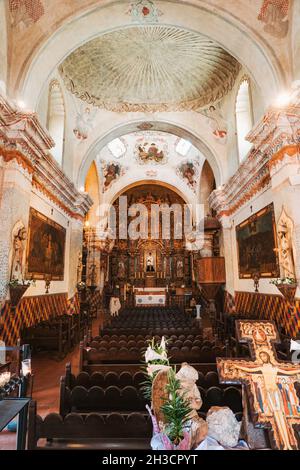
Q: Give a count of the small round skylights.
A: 2